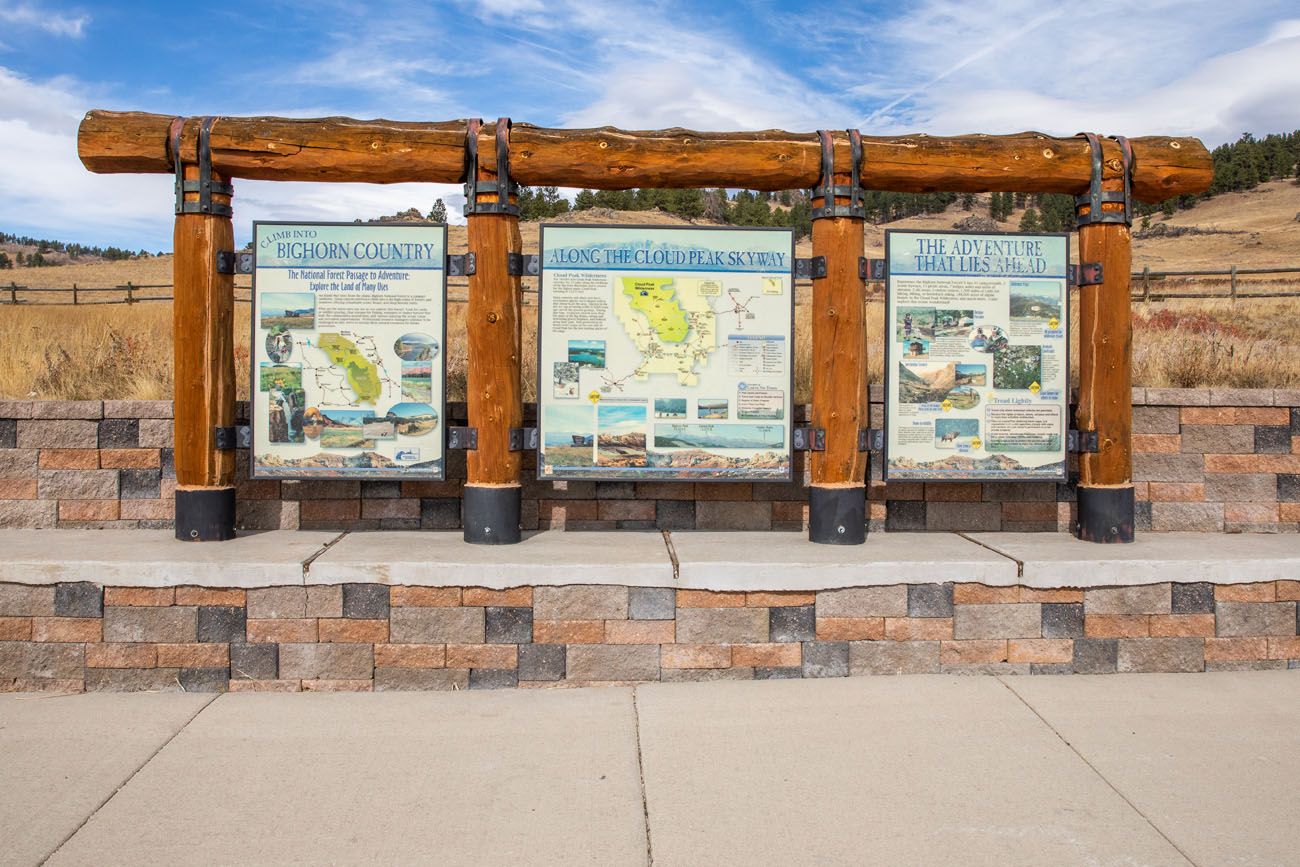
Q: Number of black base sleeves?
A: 4